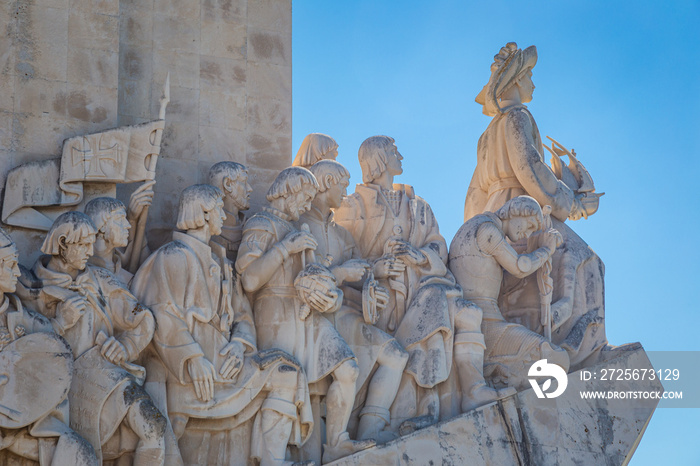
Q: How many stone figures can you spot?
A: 11